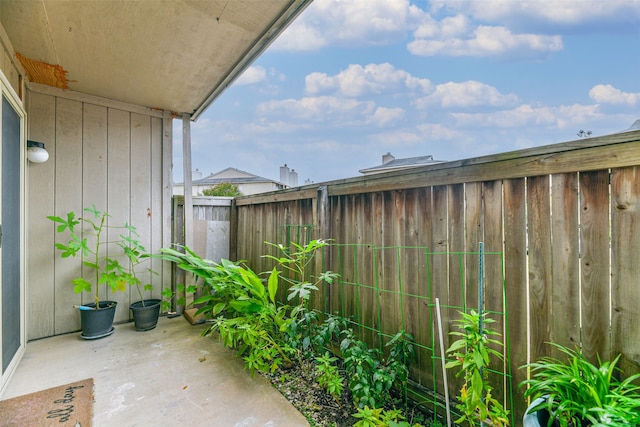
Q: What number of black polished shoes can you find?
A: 0